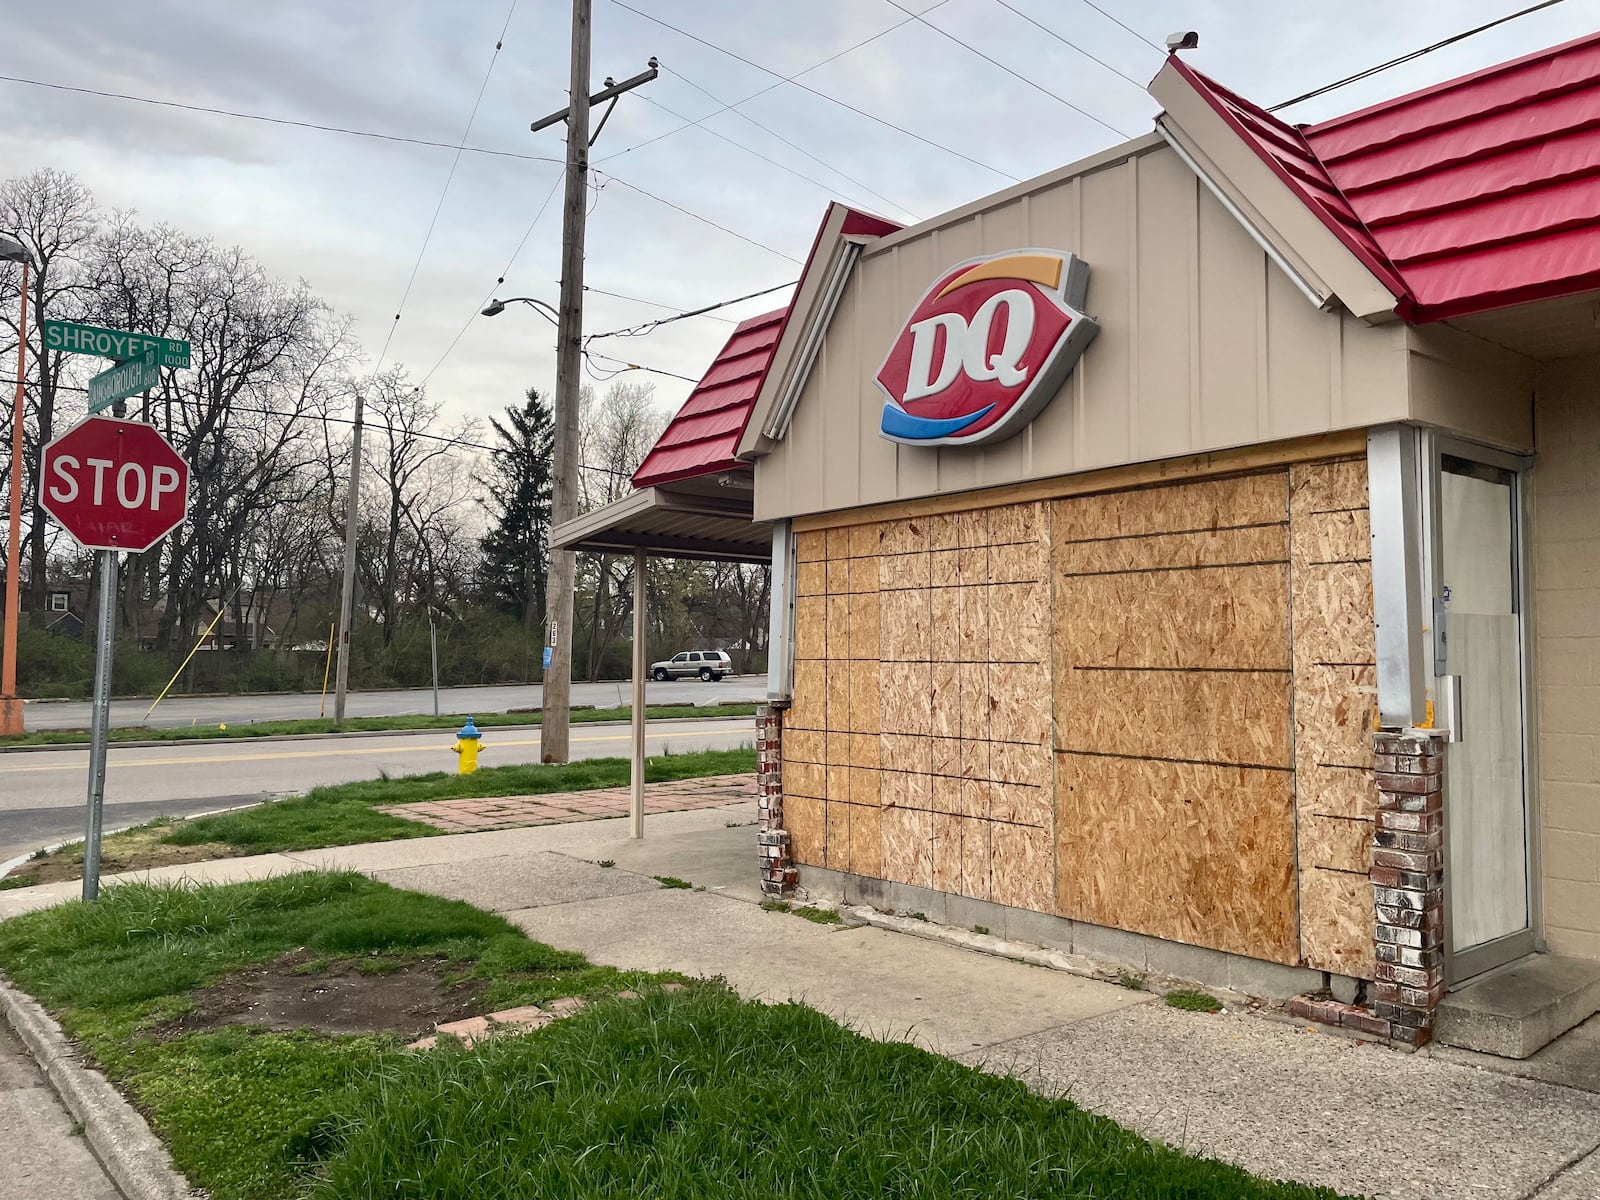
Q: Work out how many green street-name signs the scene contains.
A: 2